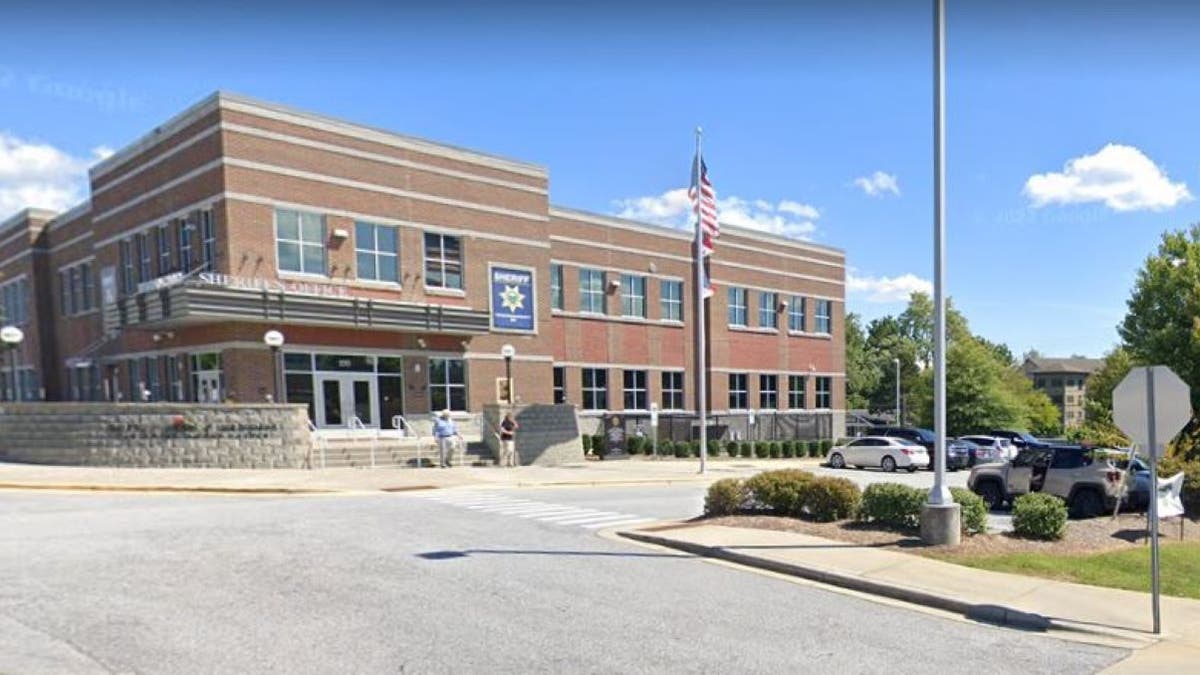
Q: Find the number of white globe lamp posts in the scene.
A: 3